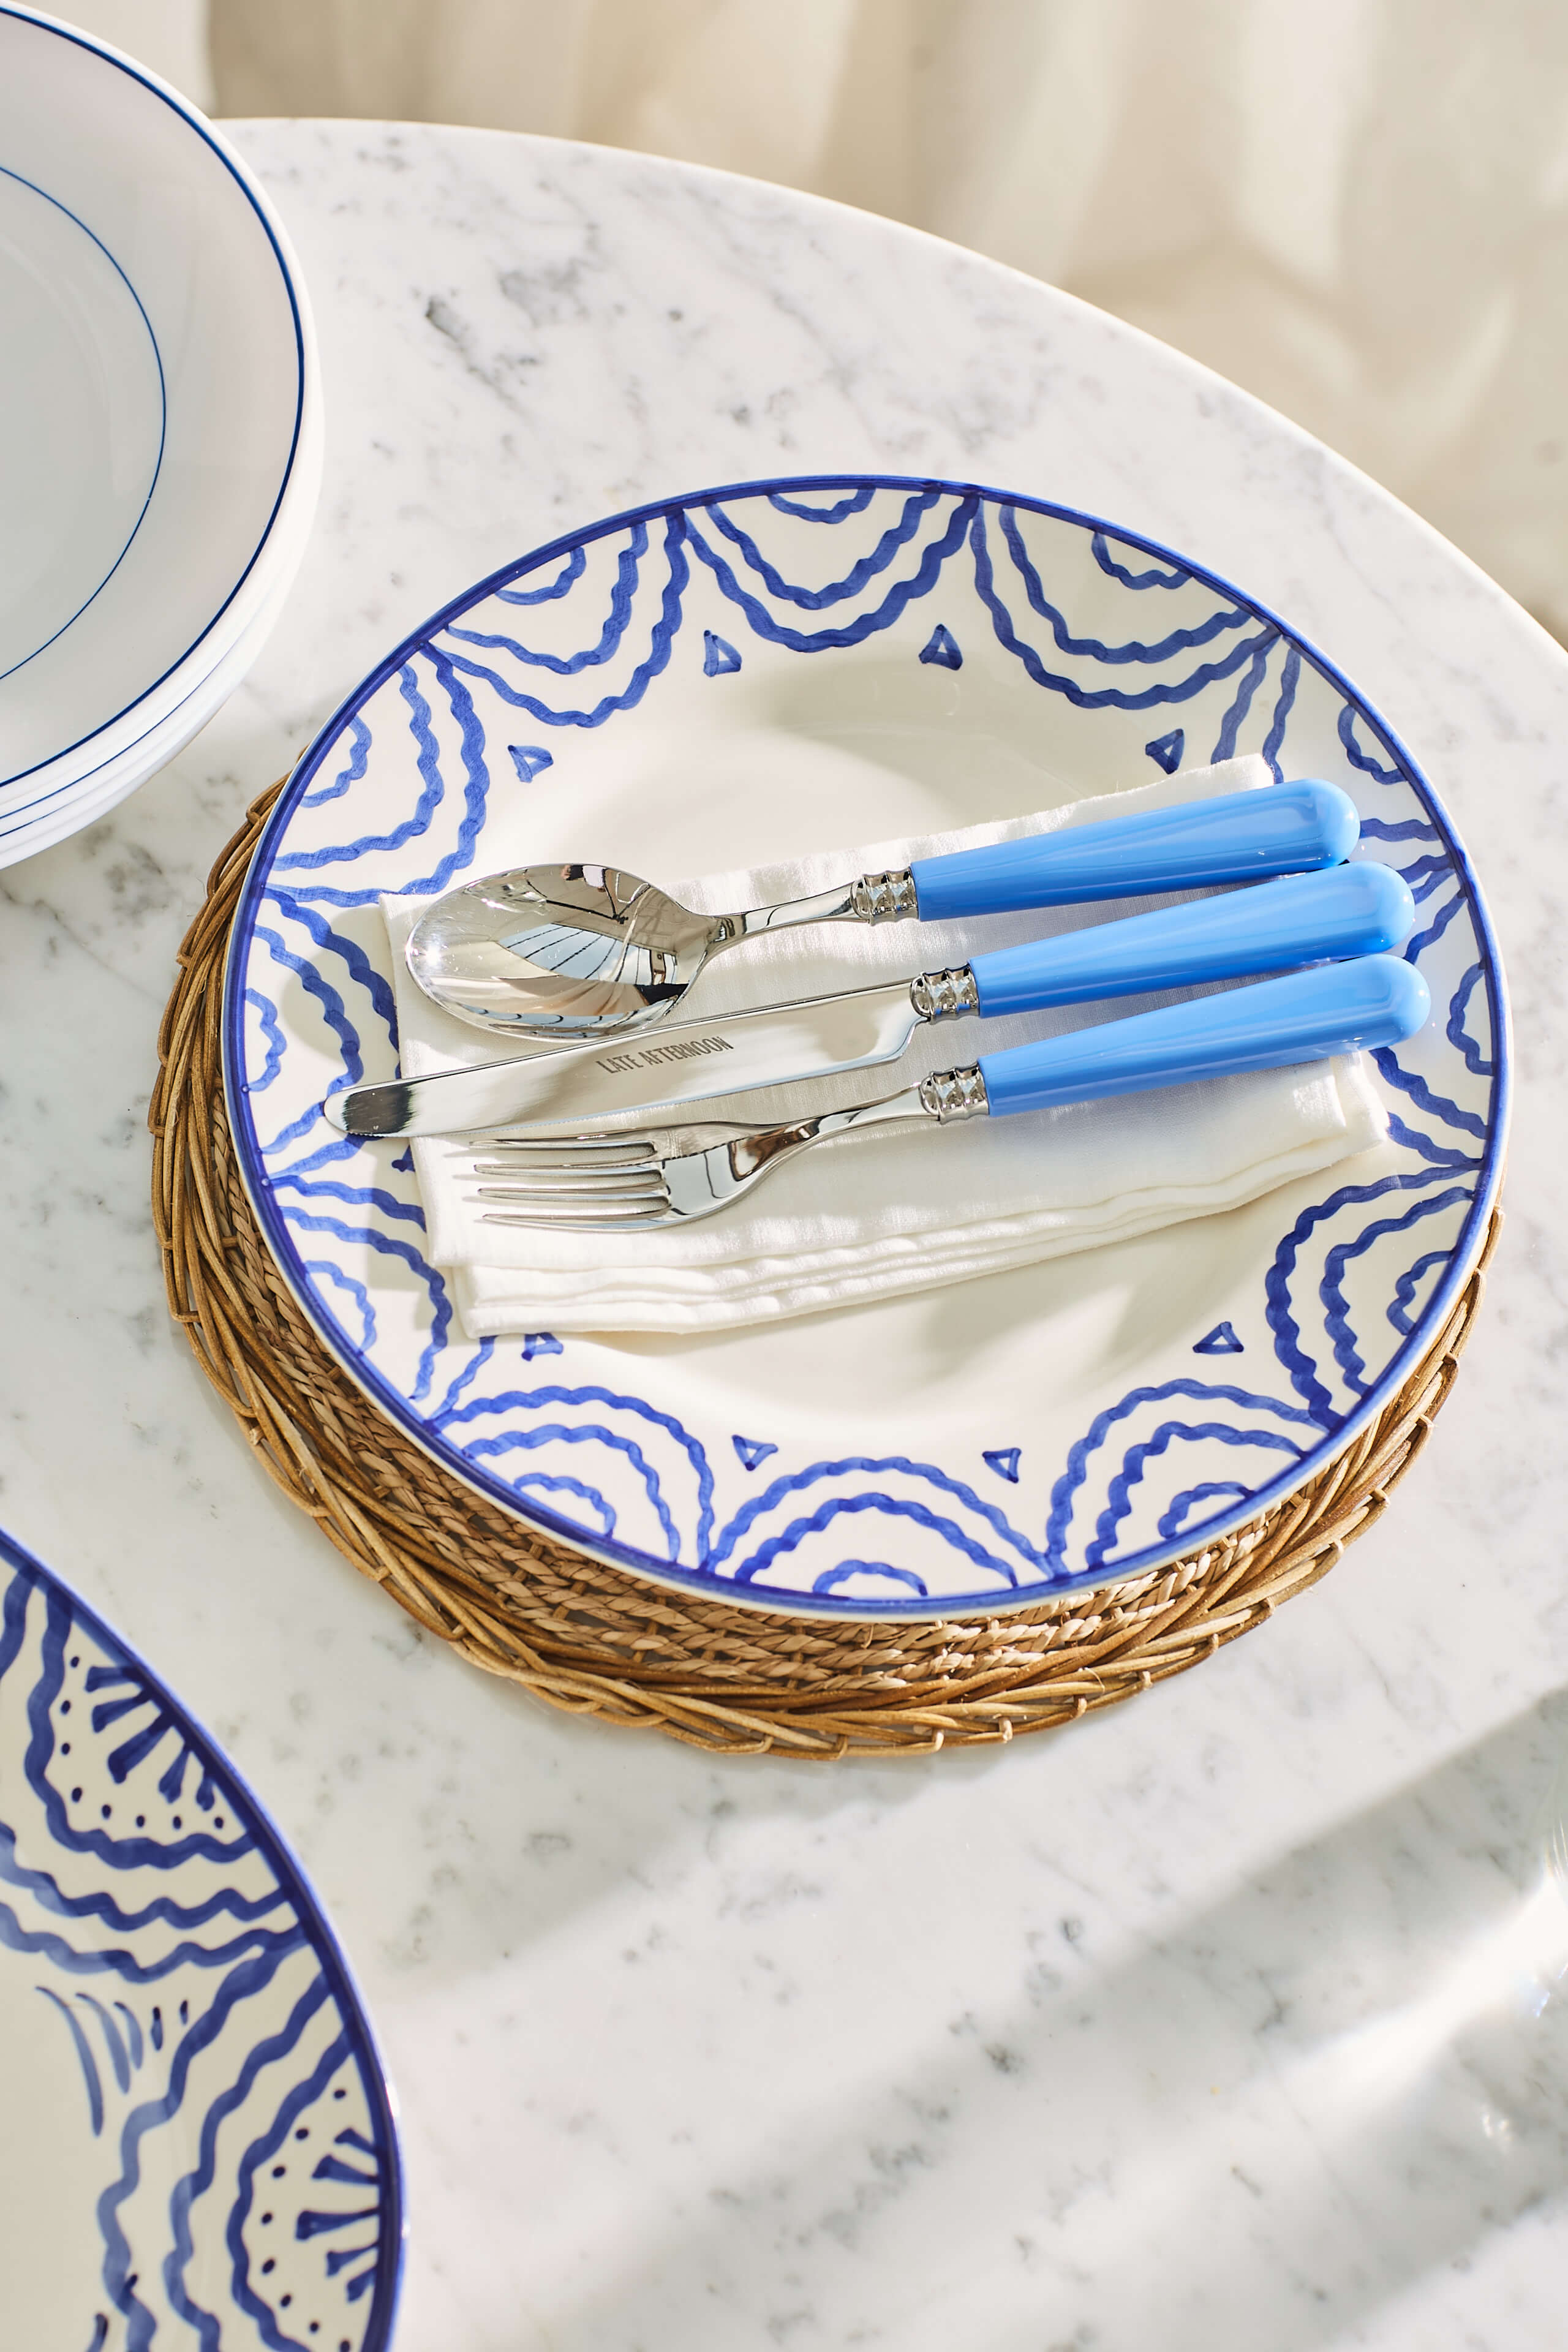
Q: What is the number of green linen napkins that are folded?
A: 0